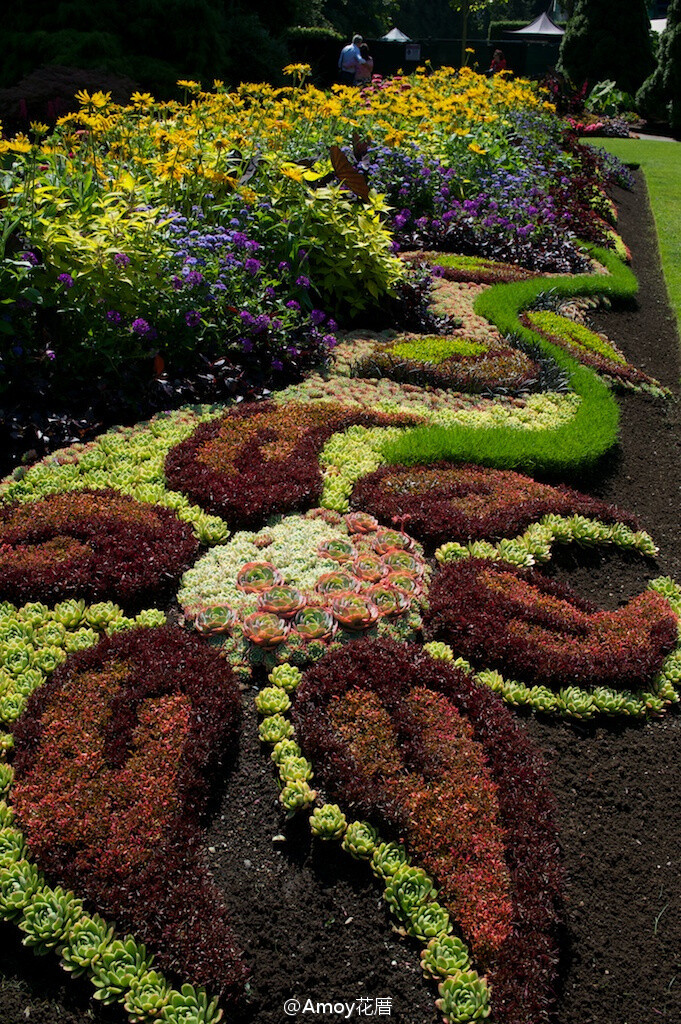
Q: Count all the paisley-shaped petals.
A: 6